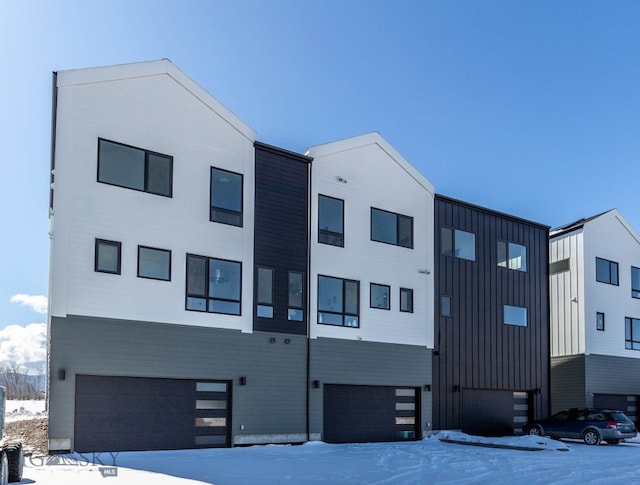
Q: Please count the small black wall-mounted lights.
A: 6